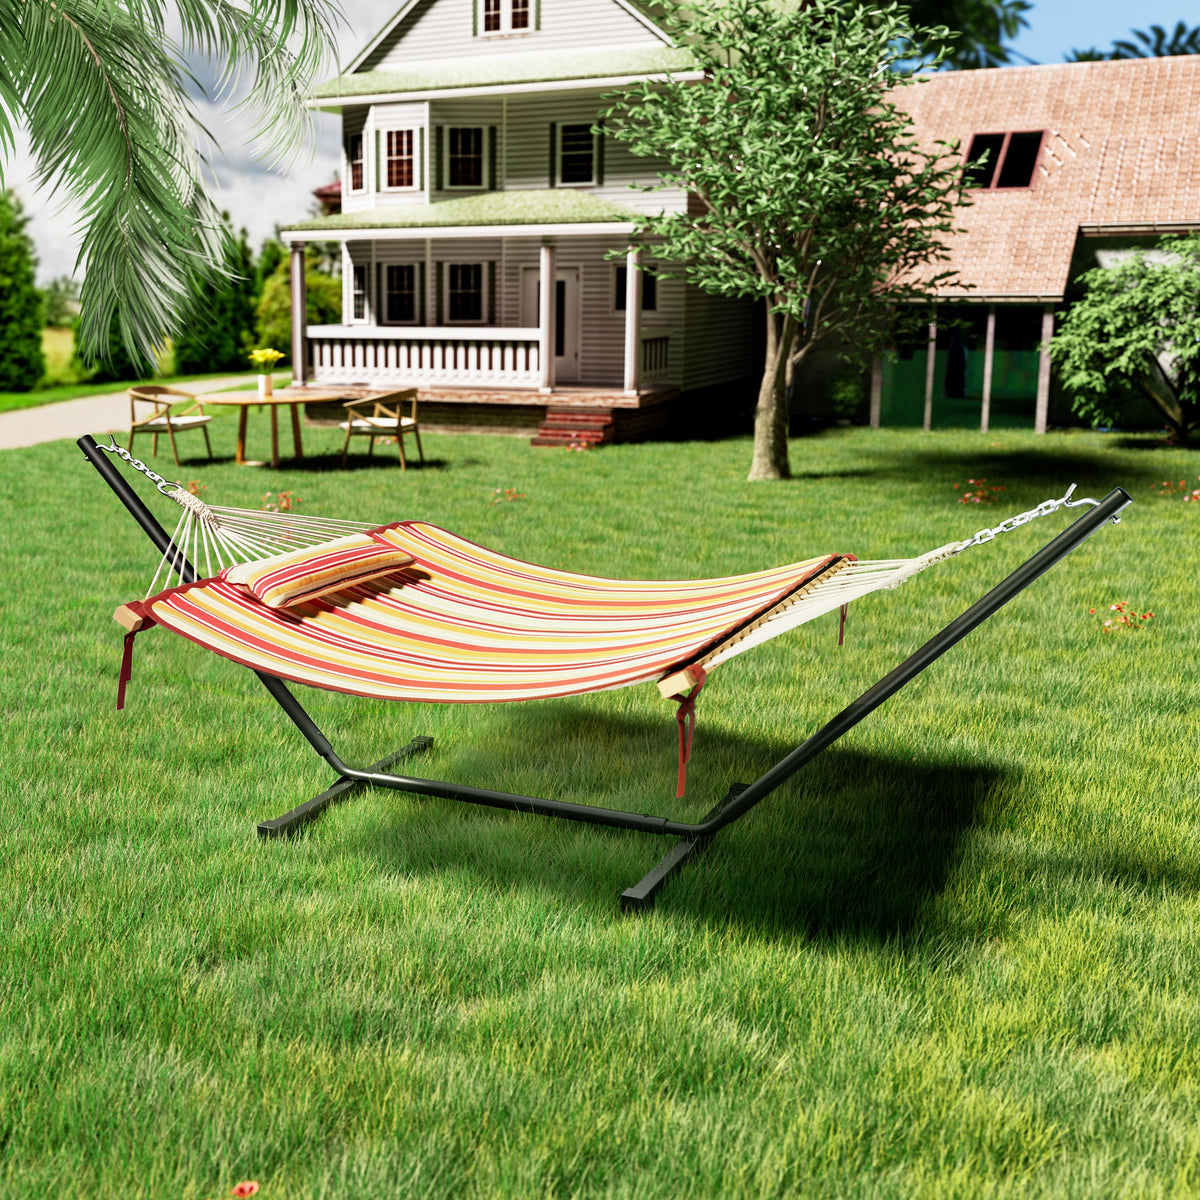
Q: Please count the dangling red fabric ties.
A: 3